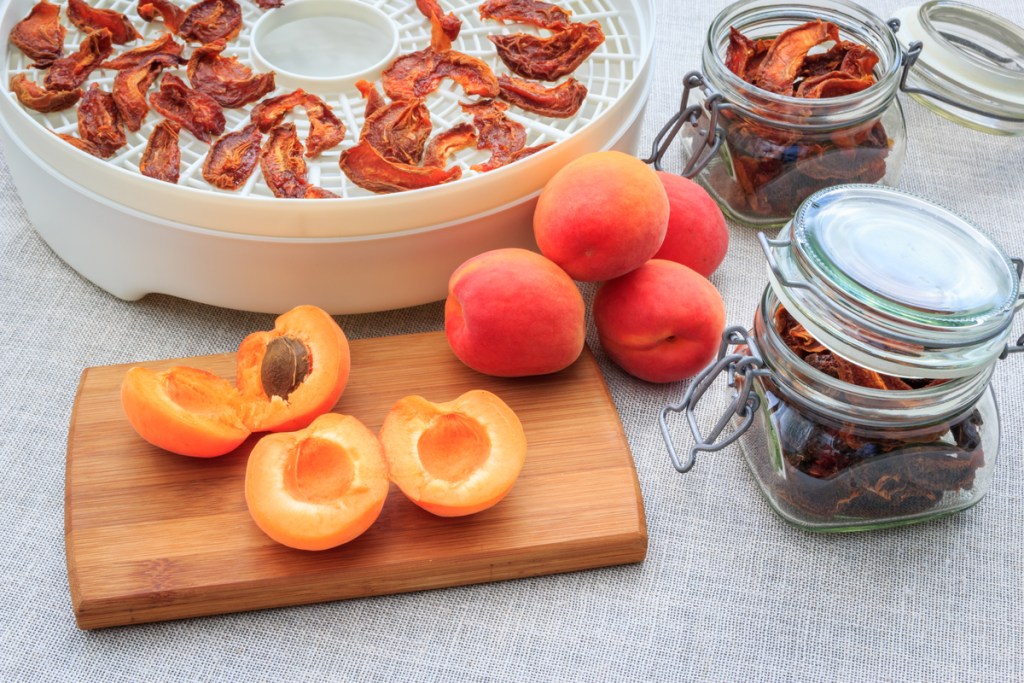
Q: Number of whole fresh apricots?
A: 4